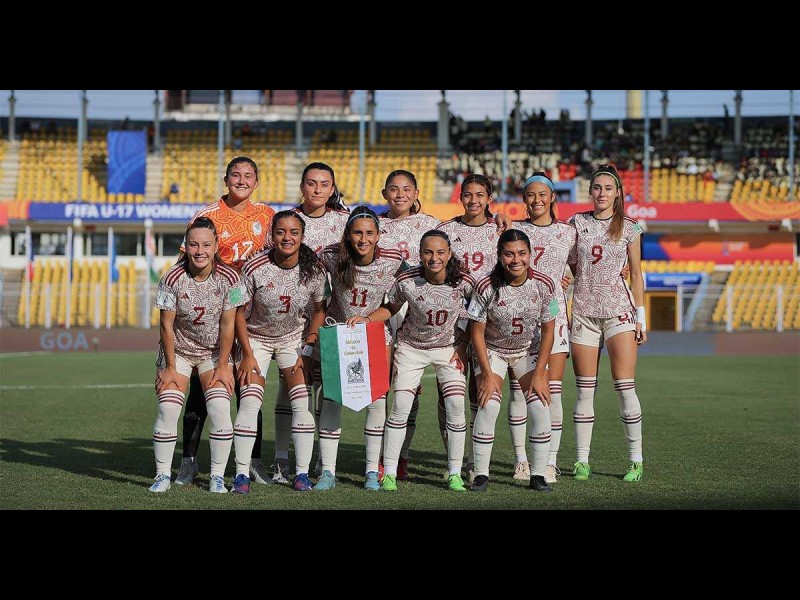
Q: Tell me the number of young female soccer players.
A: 11